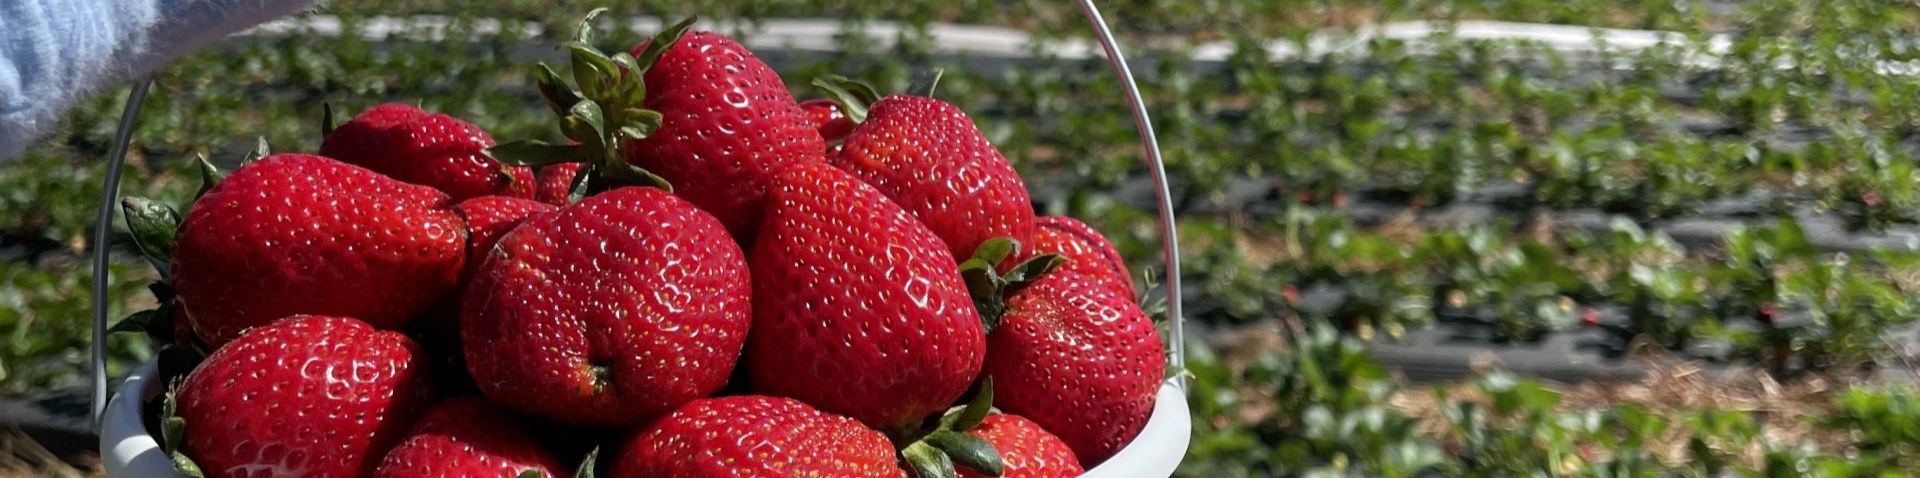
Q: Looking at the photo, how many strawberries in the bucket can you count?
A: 15